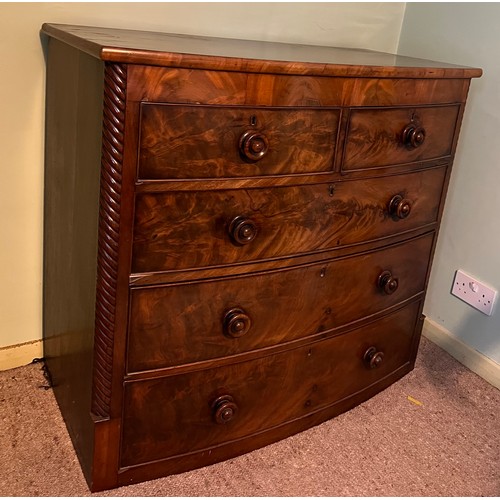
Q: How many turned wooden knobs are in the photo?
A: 8